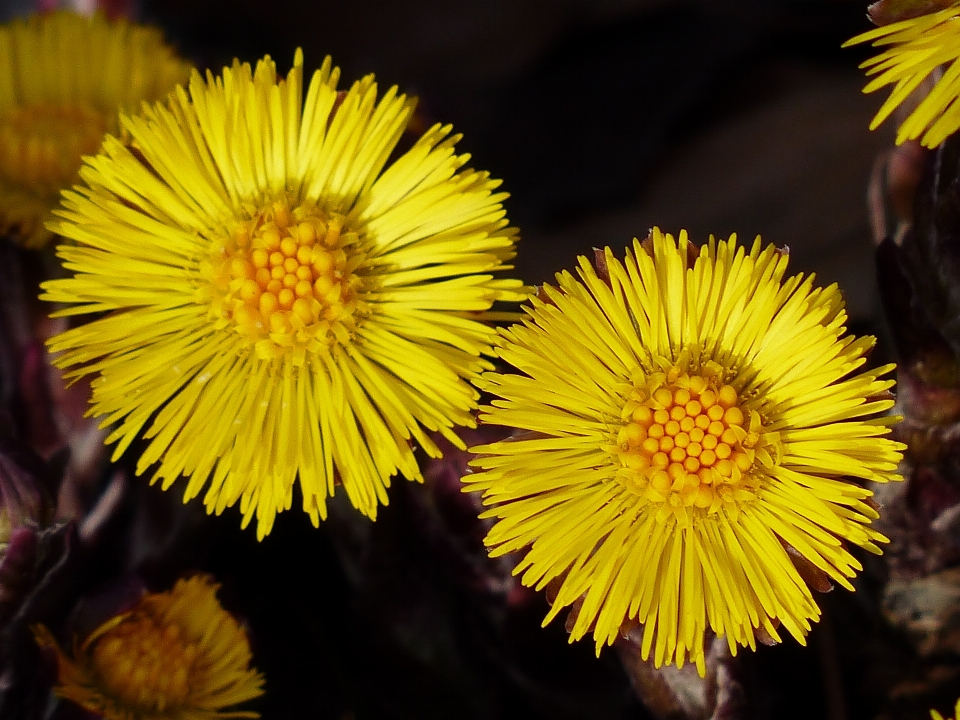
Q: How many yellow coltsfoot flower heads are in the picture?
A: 5